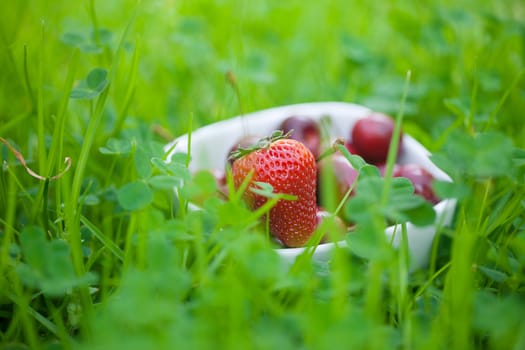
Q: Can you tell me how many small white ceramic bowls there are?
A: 1